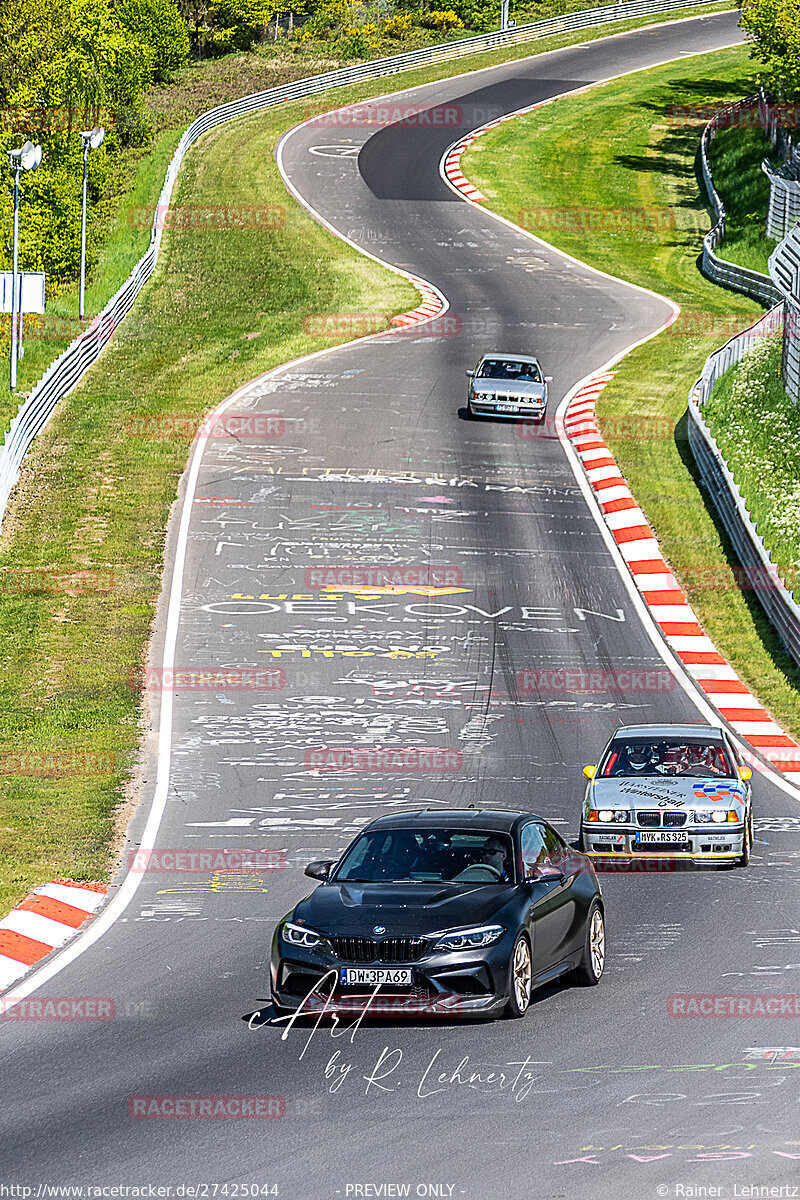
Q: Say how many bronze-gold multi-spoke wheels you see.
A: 2